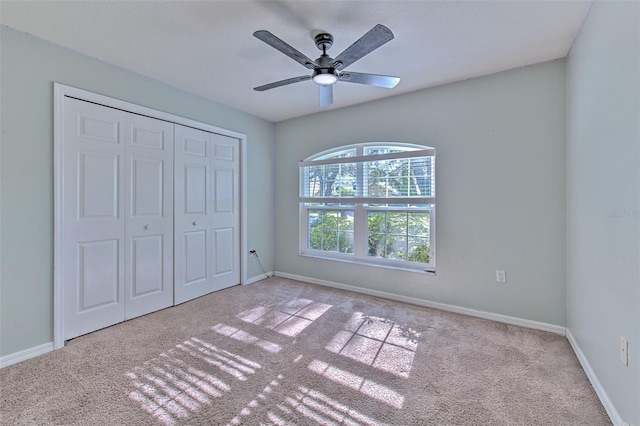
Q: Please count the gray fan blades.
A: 5